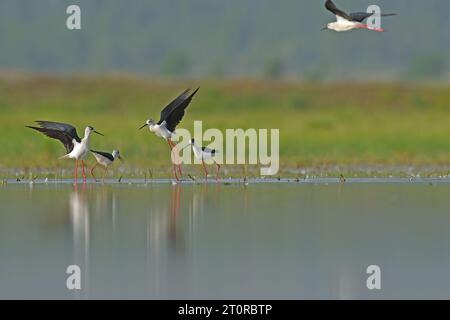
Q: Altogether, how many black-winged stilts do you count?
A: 5